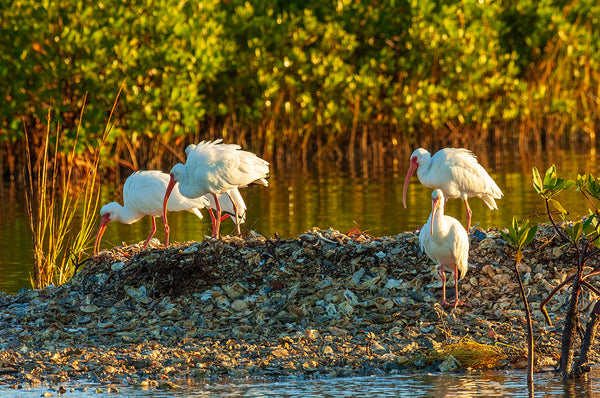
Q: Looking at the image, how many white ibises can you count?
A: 5